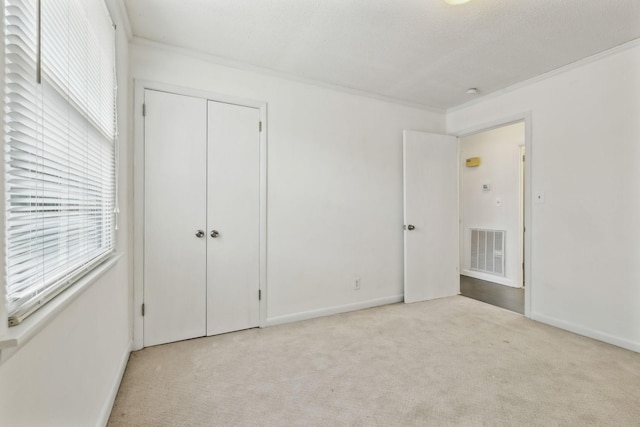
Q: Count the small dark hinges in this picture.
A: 4